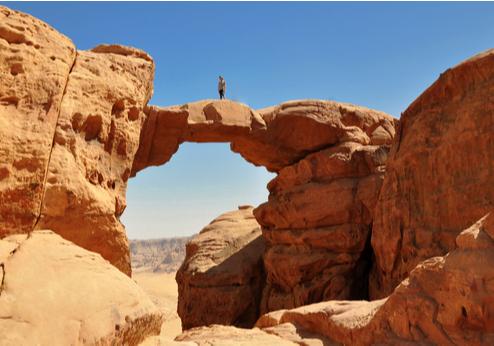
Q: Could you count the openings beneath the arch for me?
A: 1